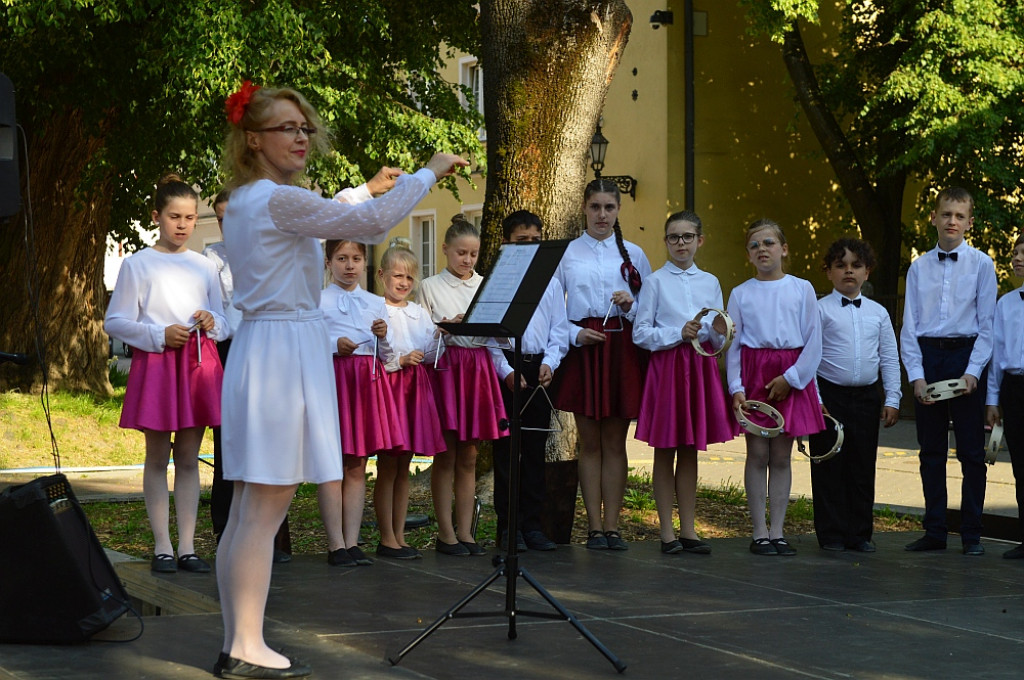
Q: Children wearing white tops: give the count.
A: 12